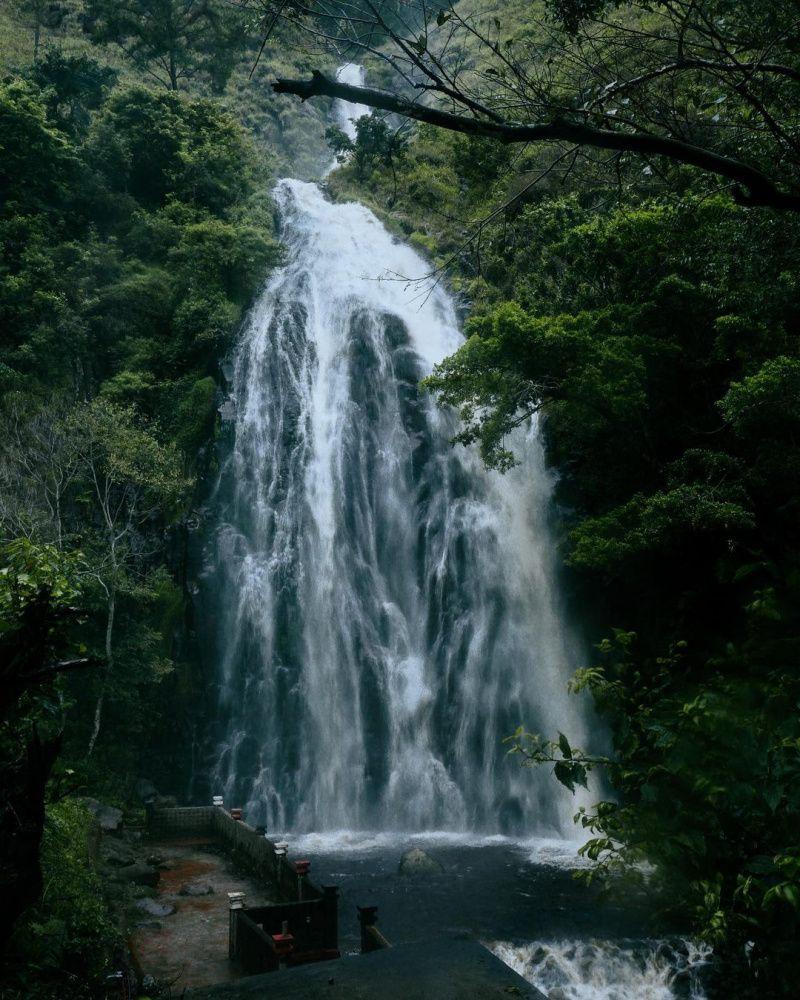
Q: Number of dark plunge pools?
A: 1